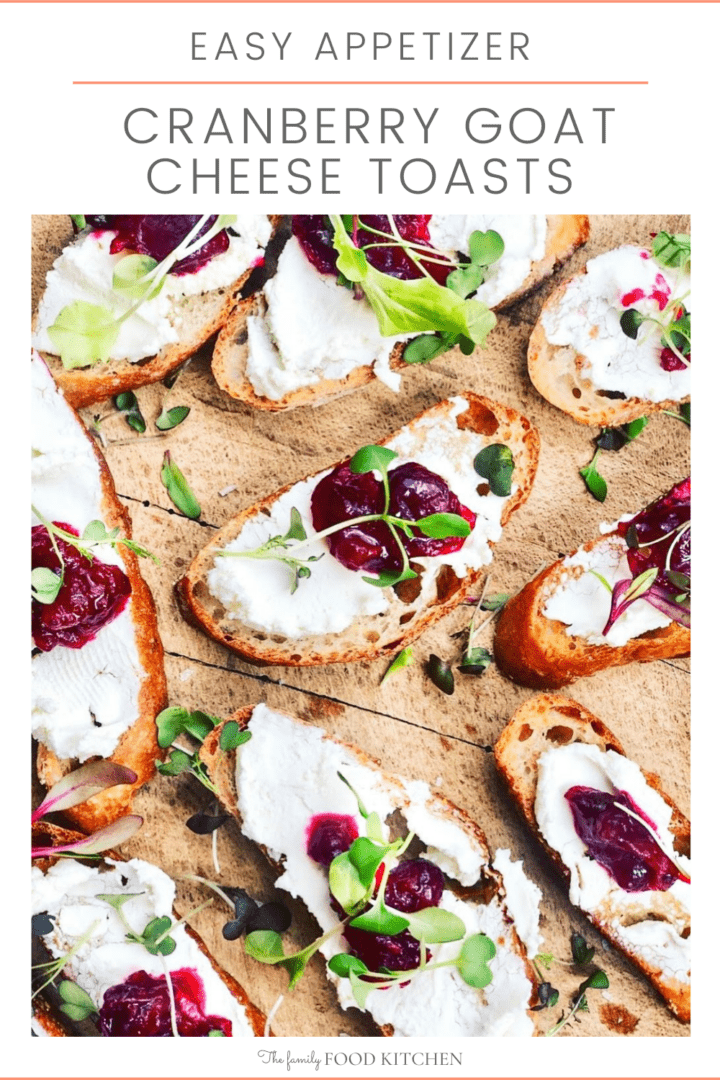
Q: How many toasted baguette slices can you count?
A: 9